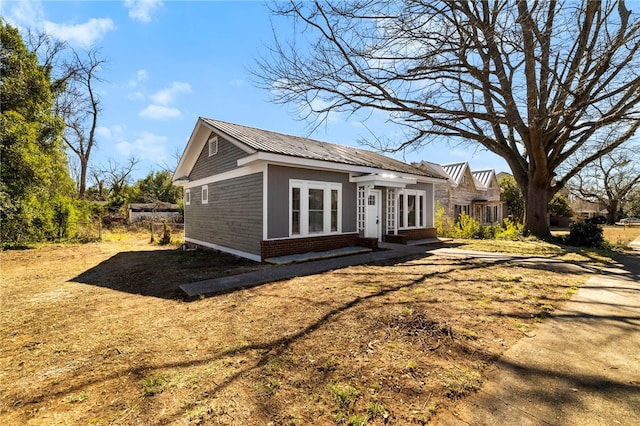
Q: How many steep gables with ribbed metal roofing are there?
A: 2